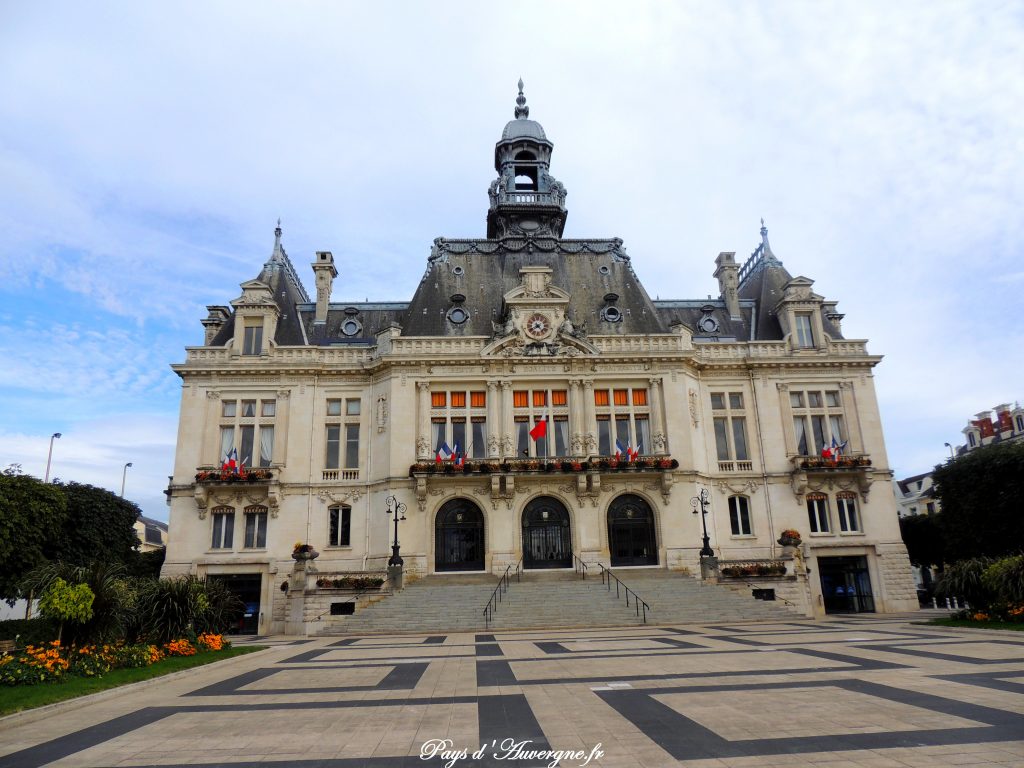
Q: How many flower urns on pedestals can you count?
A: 2